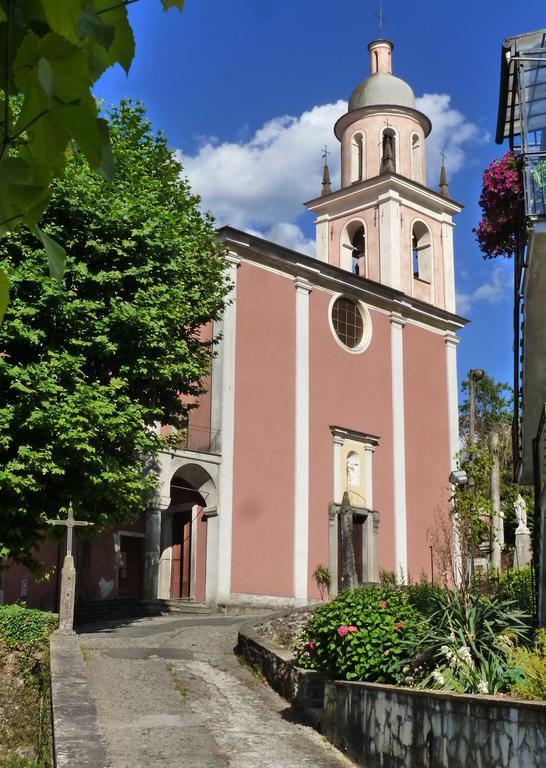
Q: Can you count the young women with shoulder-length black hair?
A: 0